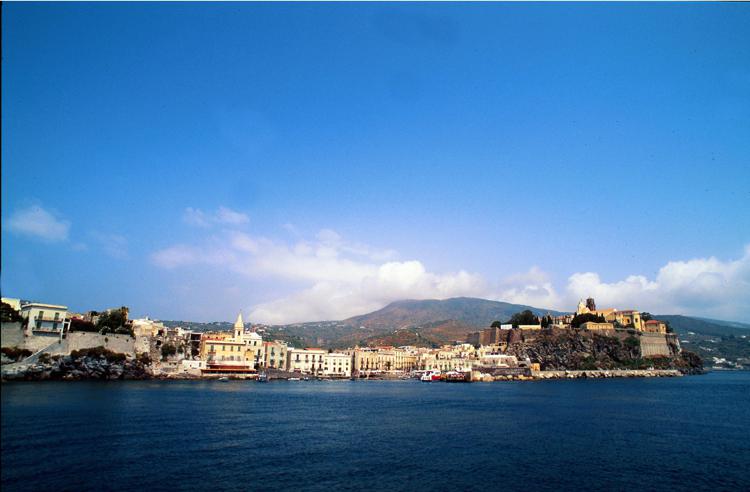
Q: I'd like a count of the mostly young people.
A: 0